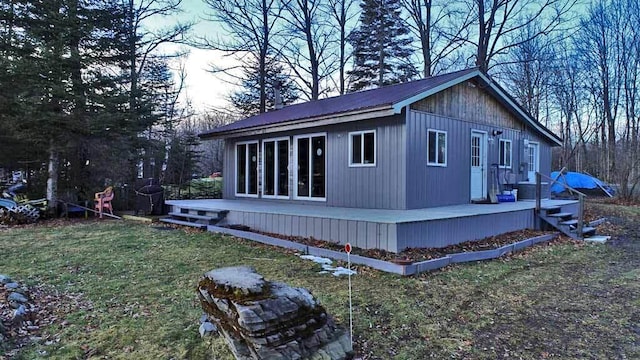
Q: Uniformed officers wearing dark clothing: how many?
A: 0